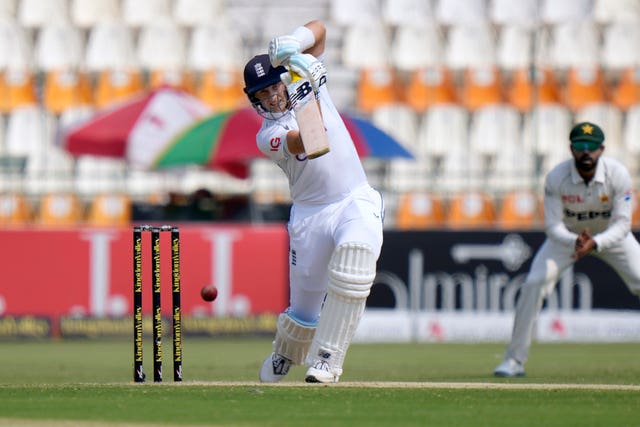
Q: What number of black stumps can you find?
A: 3